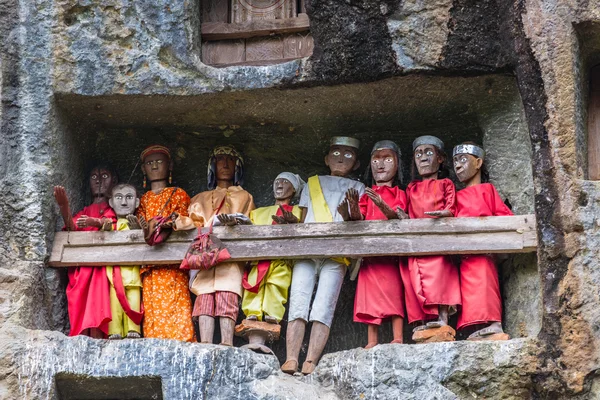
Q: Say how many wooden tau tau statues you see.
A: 9